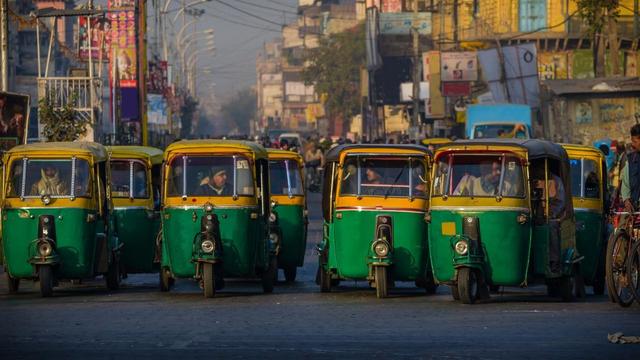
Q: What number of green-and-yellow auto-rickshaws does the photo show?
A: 7